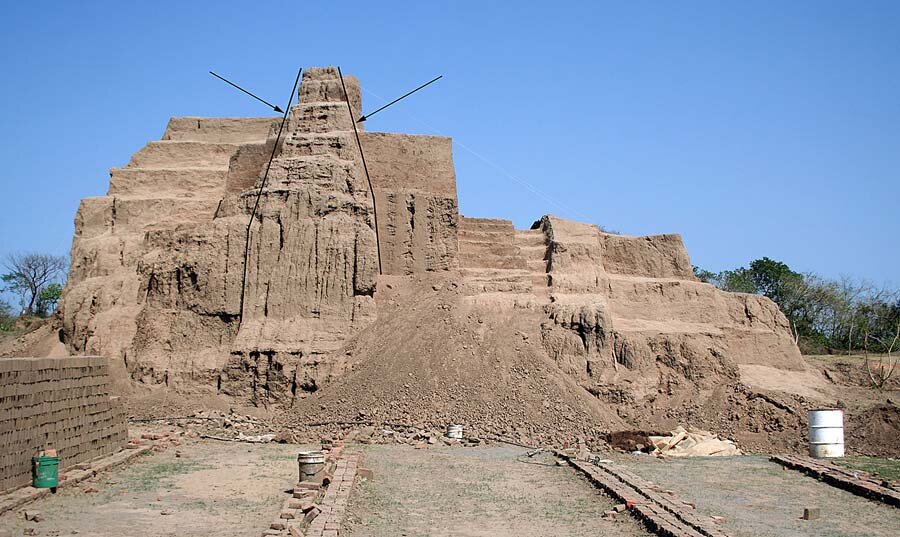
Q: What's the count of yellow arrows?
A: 0